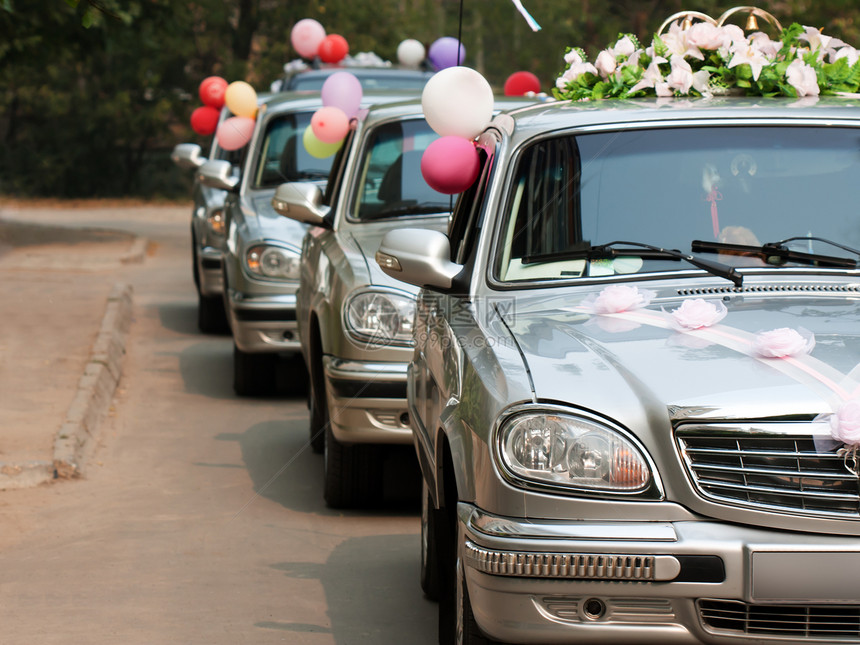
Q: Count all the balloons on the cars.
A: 14